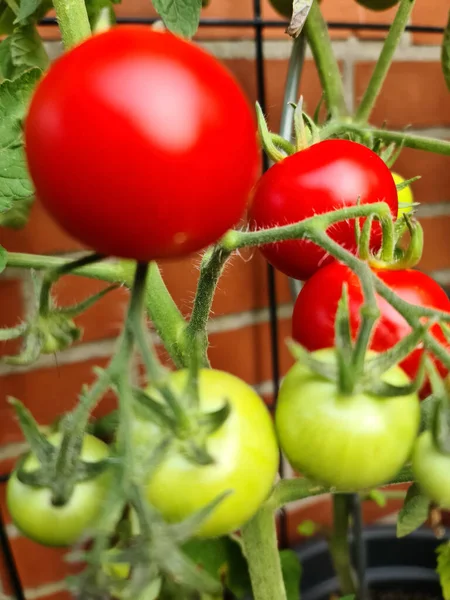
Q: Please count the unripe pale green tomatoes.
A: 4